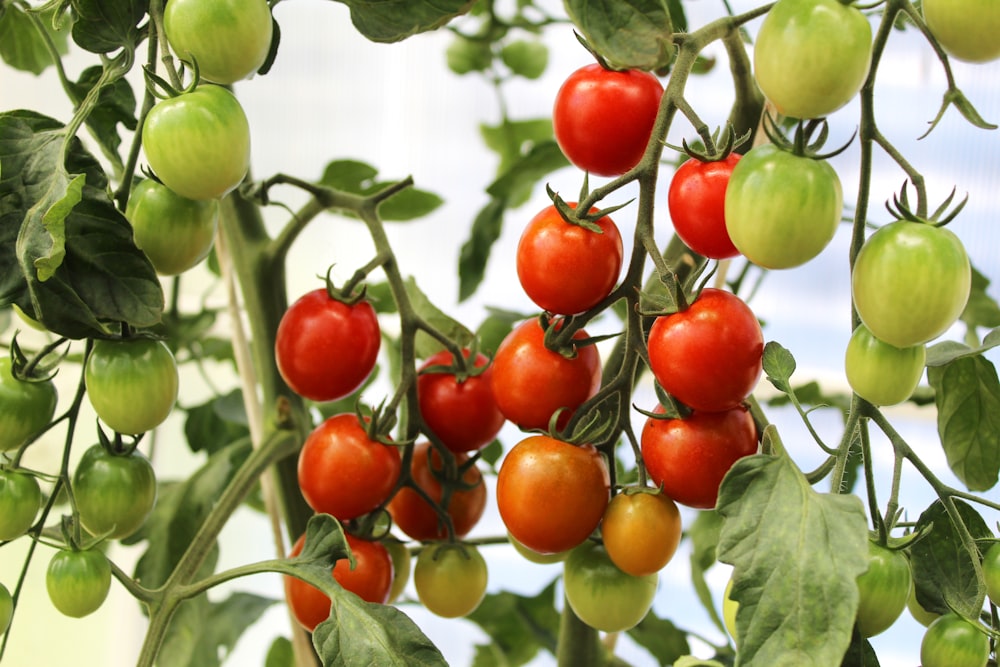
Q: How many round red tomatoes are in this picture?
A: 12